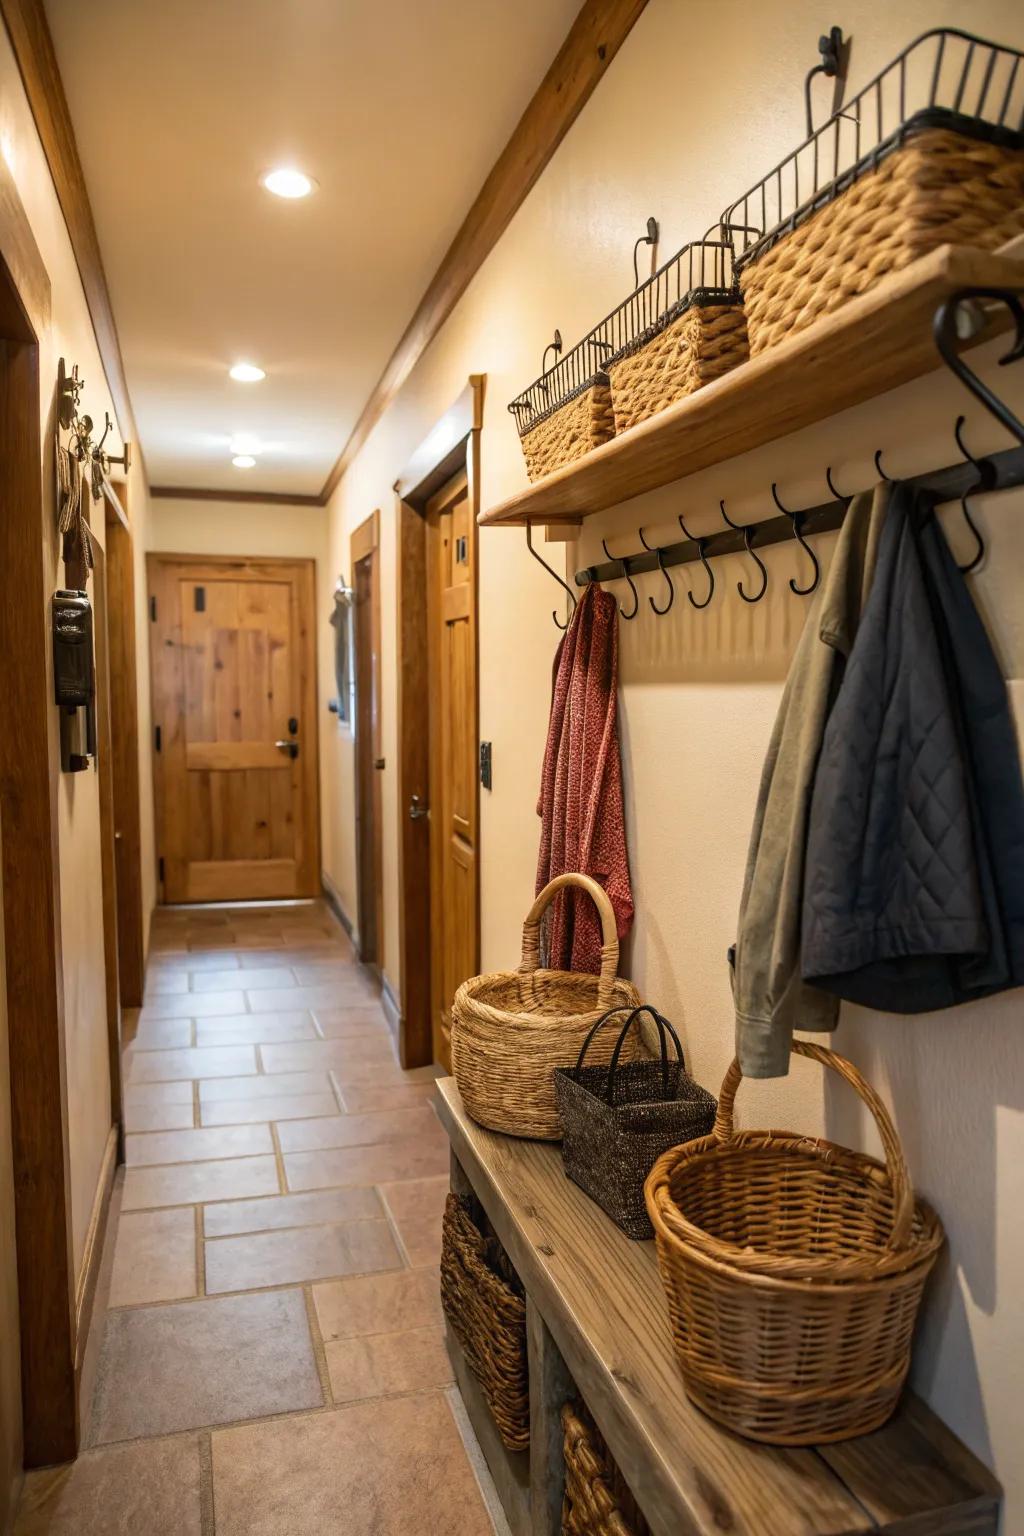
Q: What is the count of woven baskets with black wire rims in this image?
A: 3